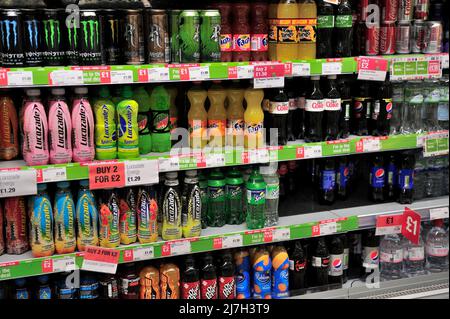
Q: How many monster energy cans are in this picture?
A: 6